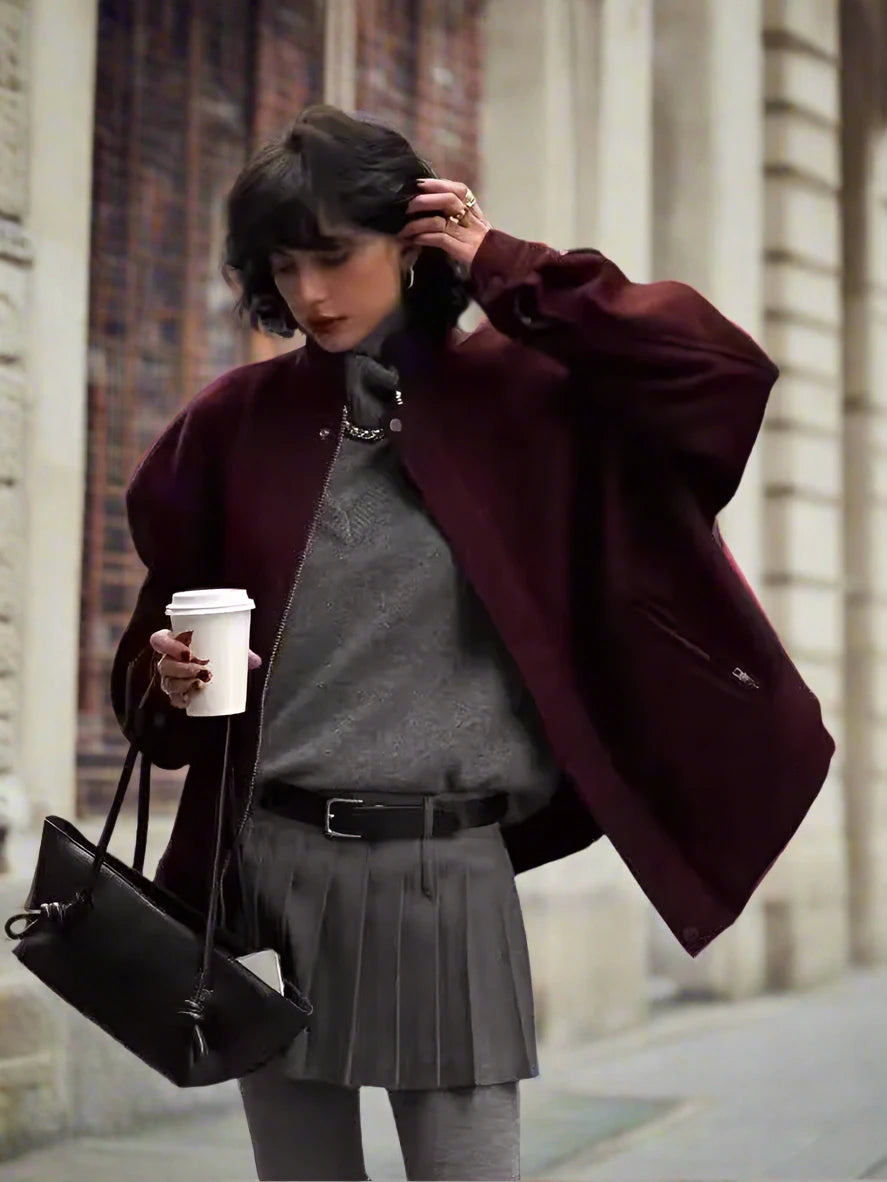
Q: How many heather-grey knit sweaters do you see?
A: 1